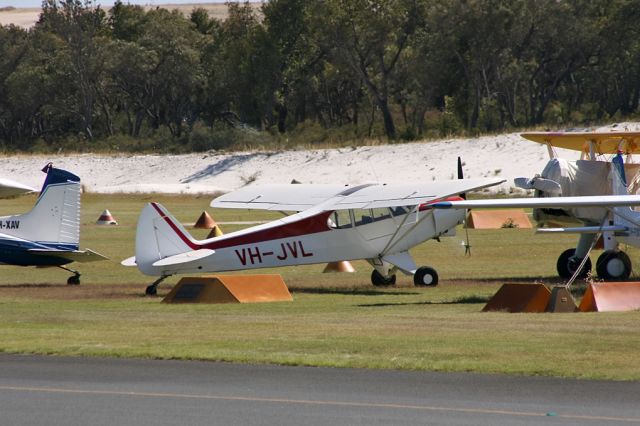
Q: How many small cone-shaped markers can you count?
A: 4